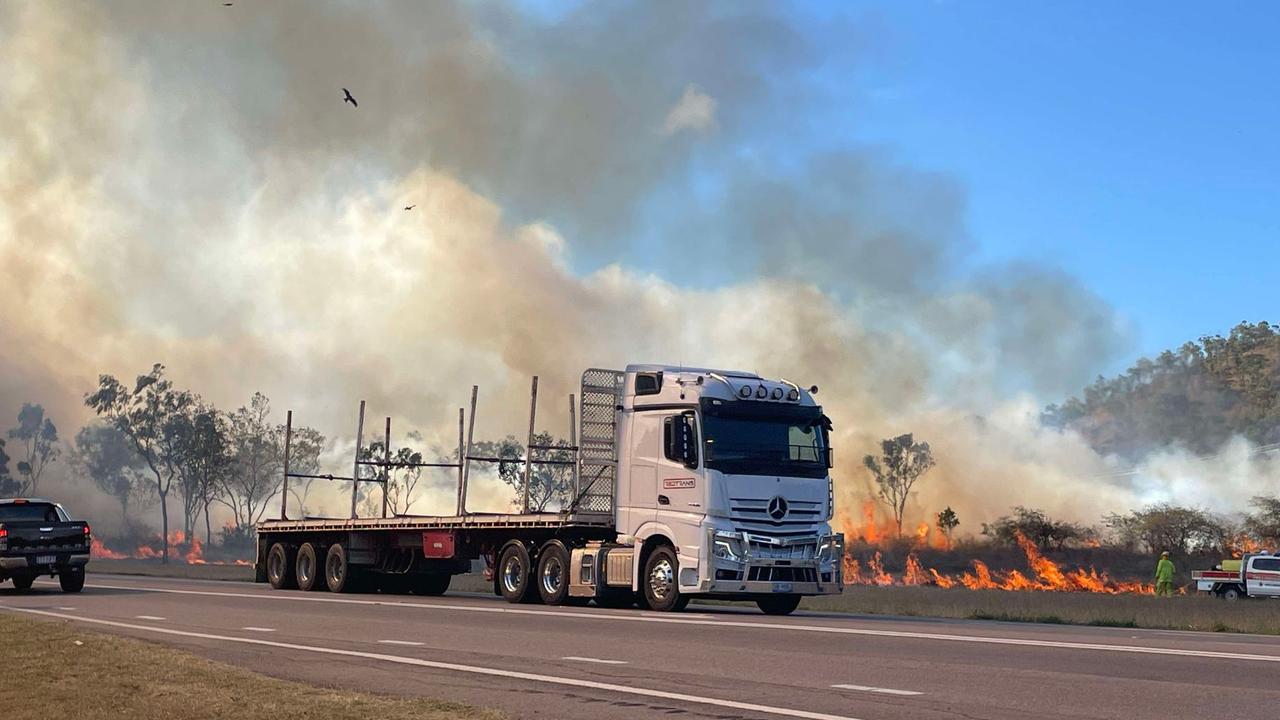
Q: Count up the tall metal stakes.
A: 7